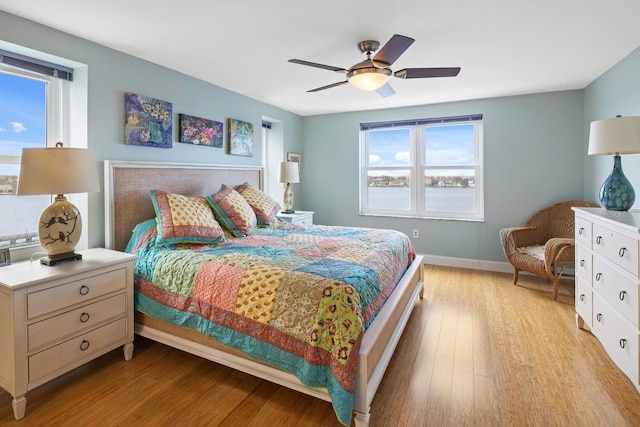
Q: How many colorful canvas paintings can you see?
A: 3